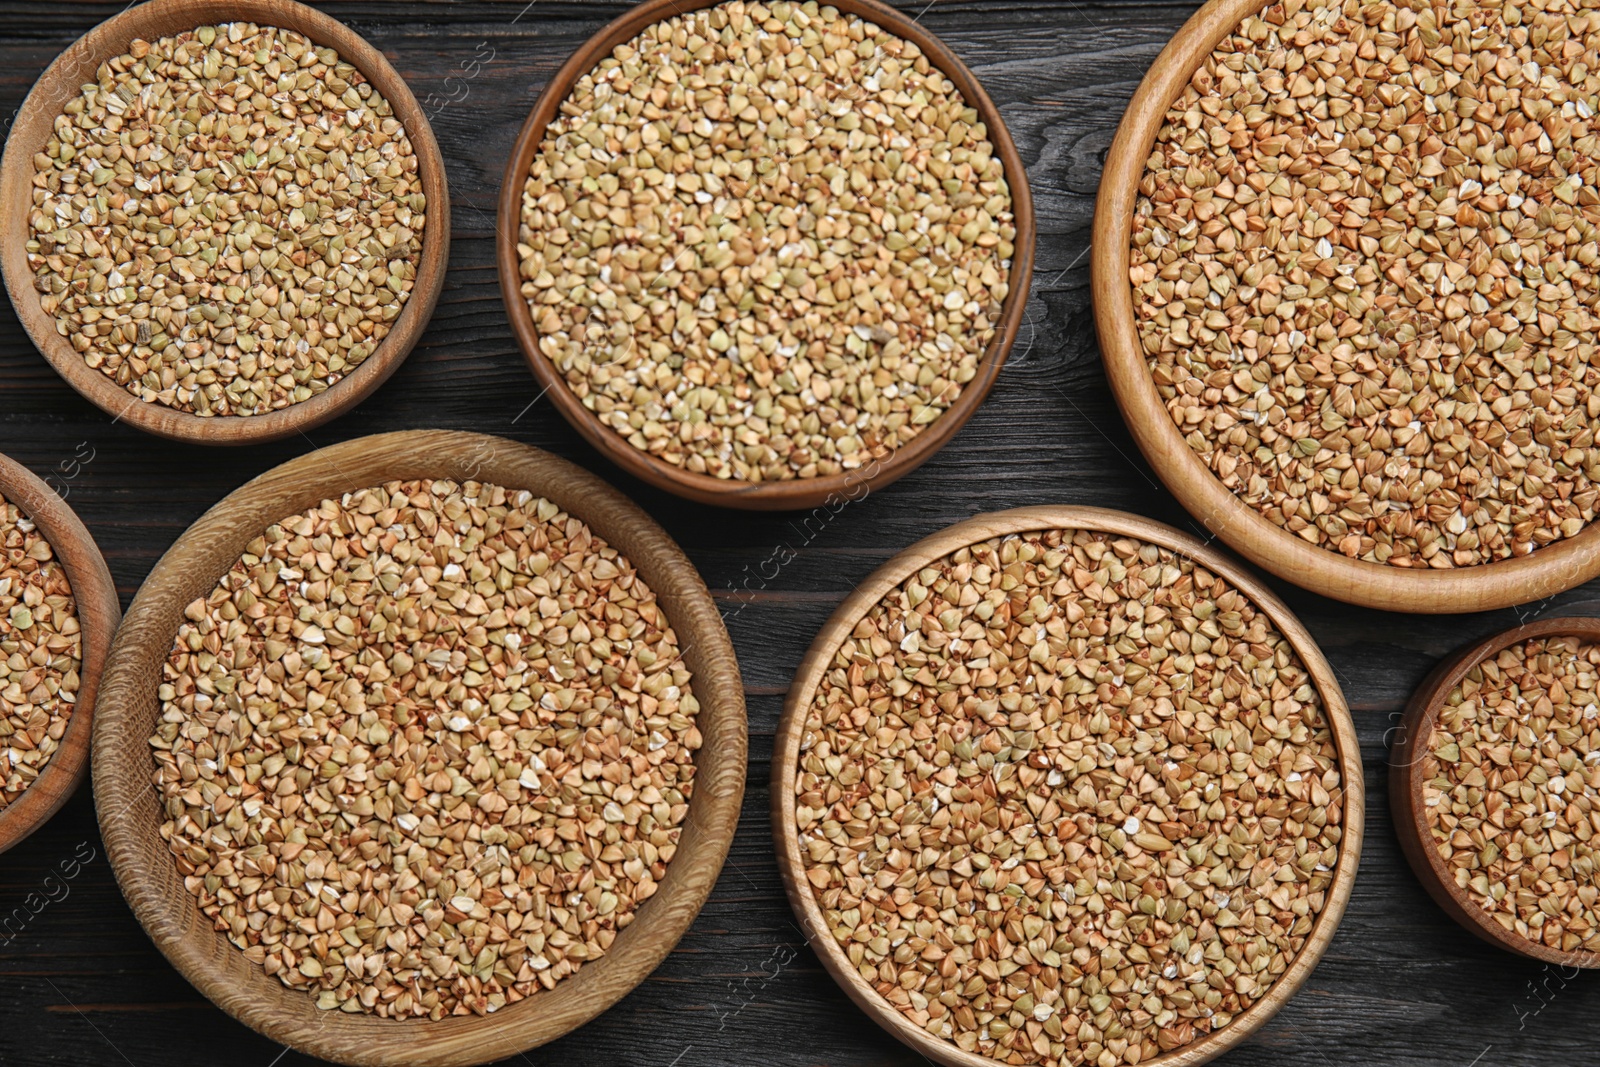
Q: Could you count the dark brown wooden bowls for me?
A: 2